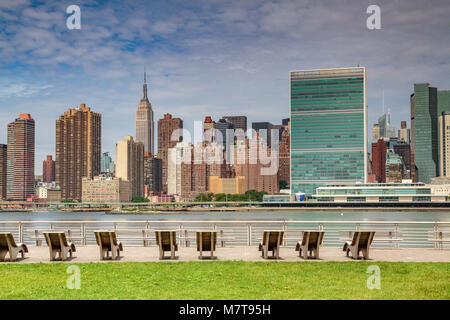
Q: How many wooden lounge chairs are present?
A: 8